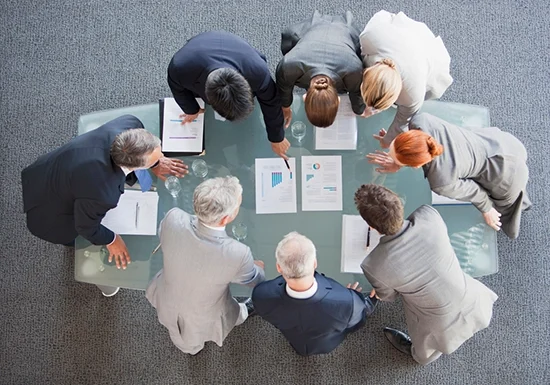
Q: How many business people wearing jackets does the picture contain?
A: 8